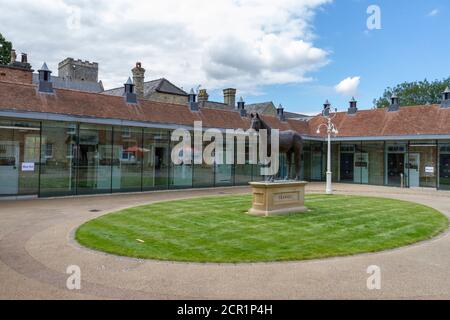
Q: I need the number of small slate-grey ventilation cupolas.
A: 9